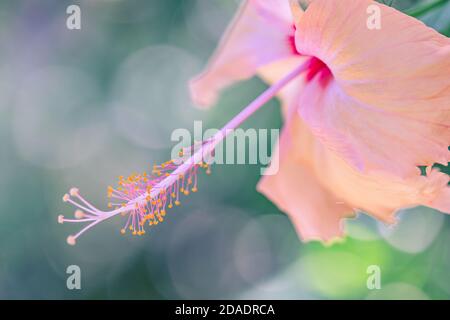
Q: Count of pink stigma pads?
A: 5